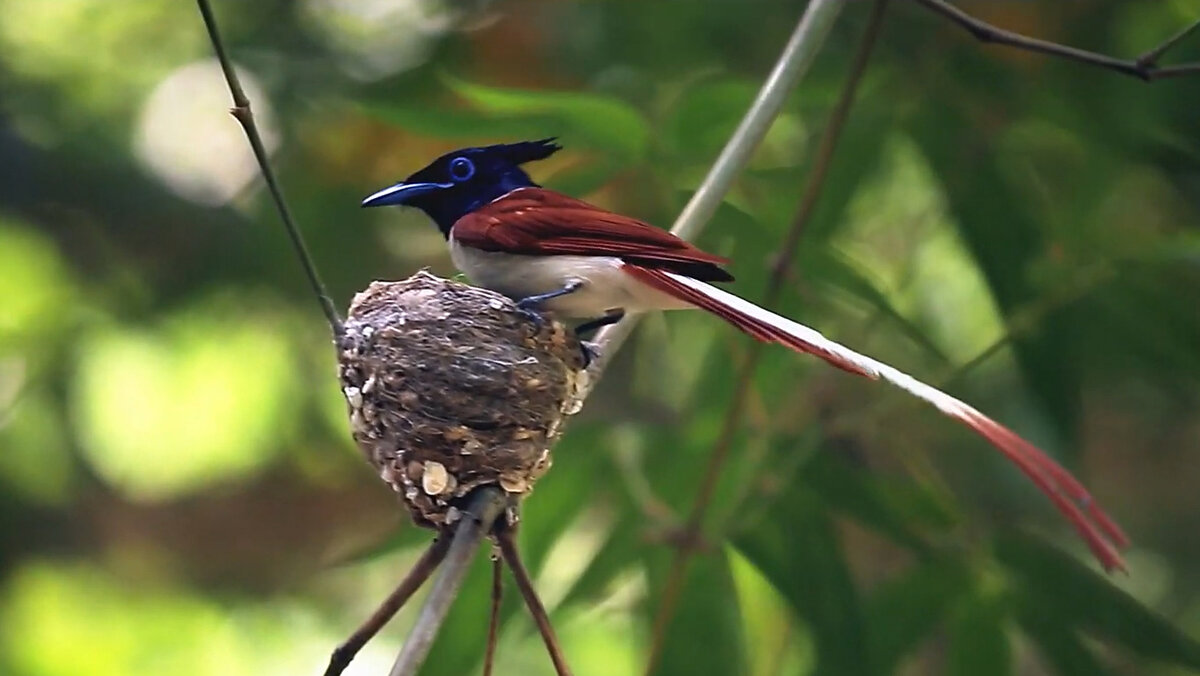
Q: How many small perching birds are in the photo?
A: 1